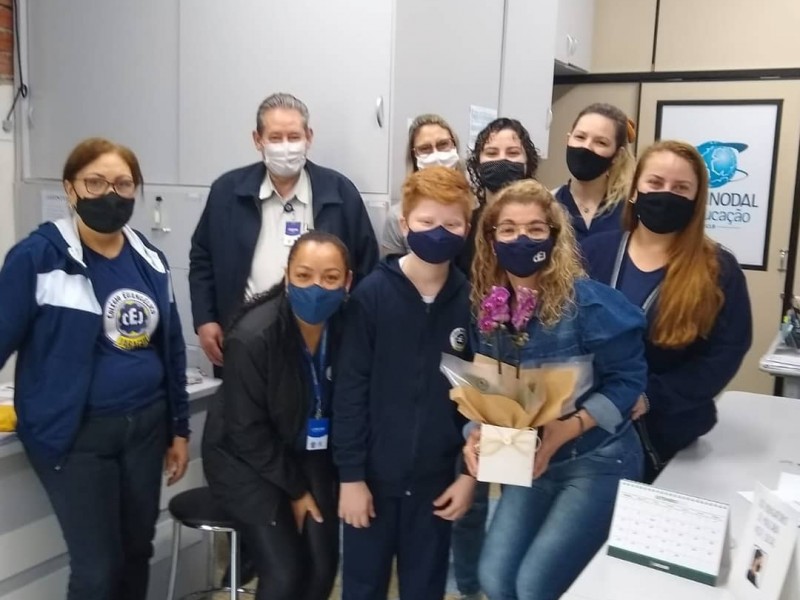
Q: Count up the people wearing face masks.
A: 9